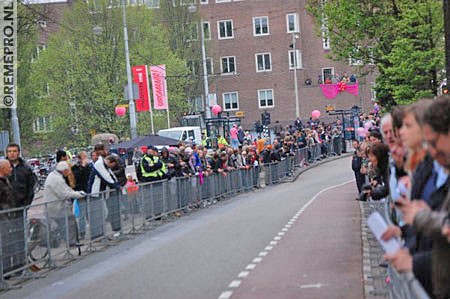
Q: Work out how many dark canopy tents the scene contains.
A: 1